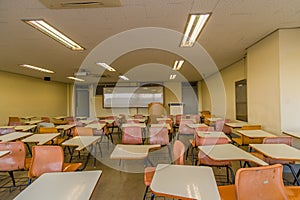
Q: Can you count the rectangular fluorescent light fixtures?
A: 8